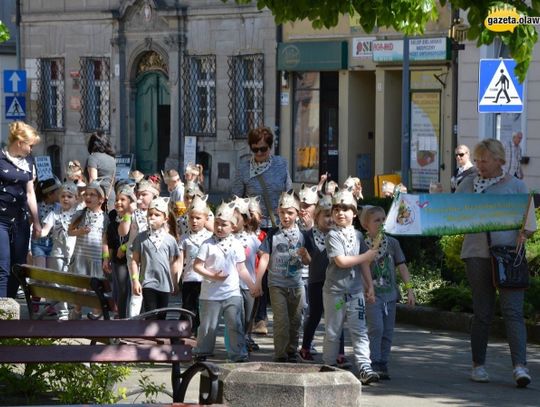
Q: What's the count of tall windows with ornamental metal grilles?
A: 4